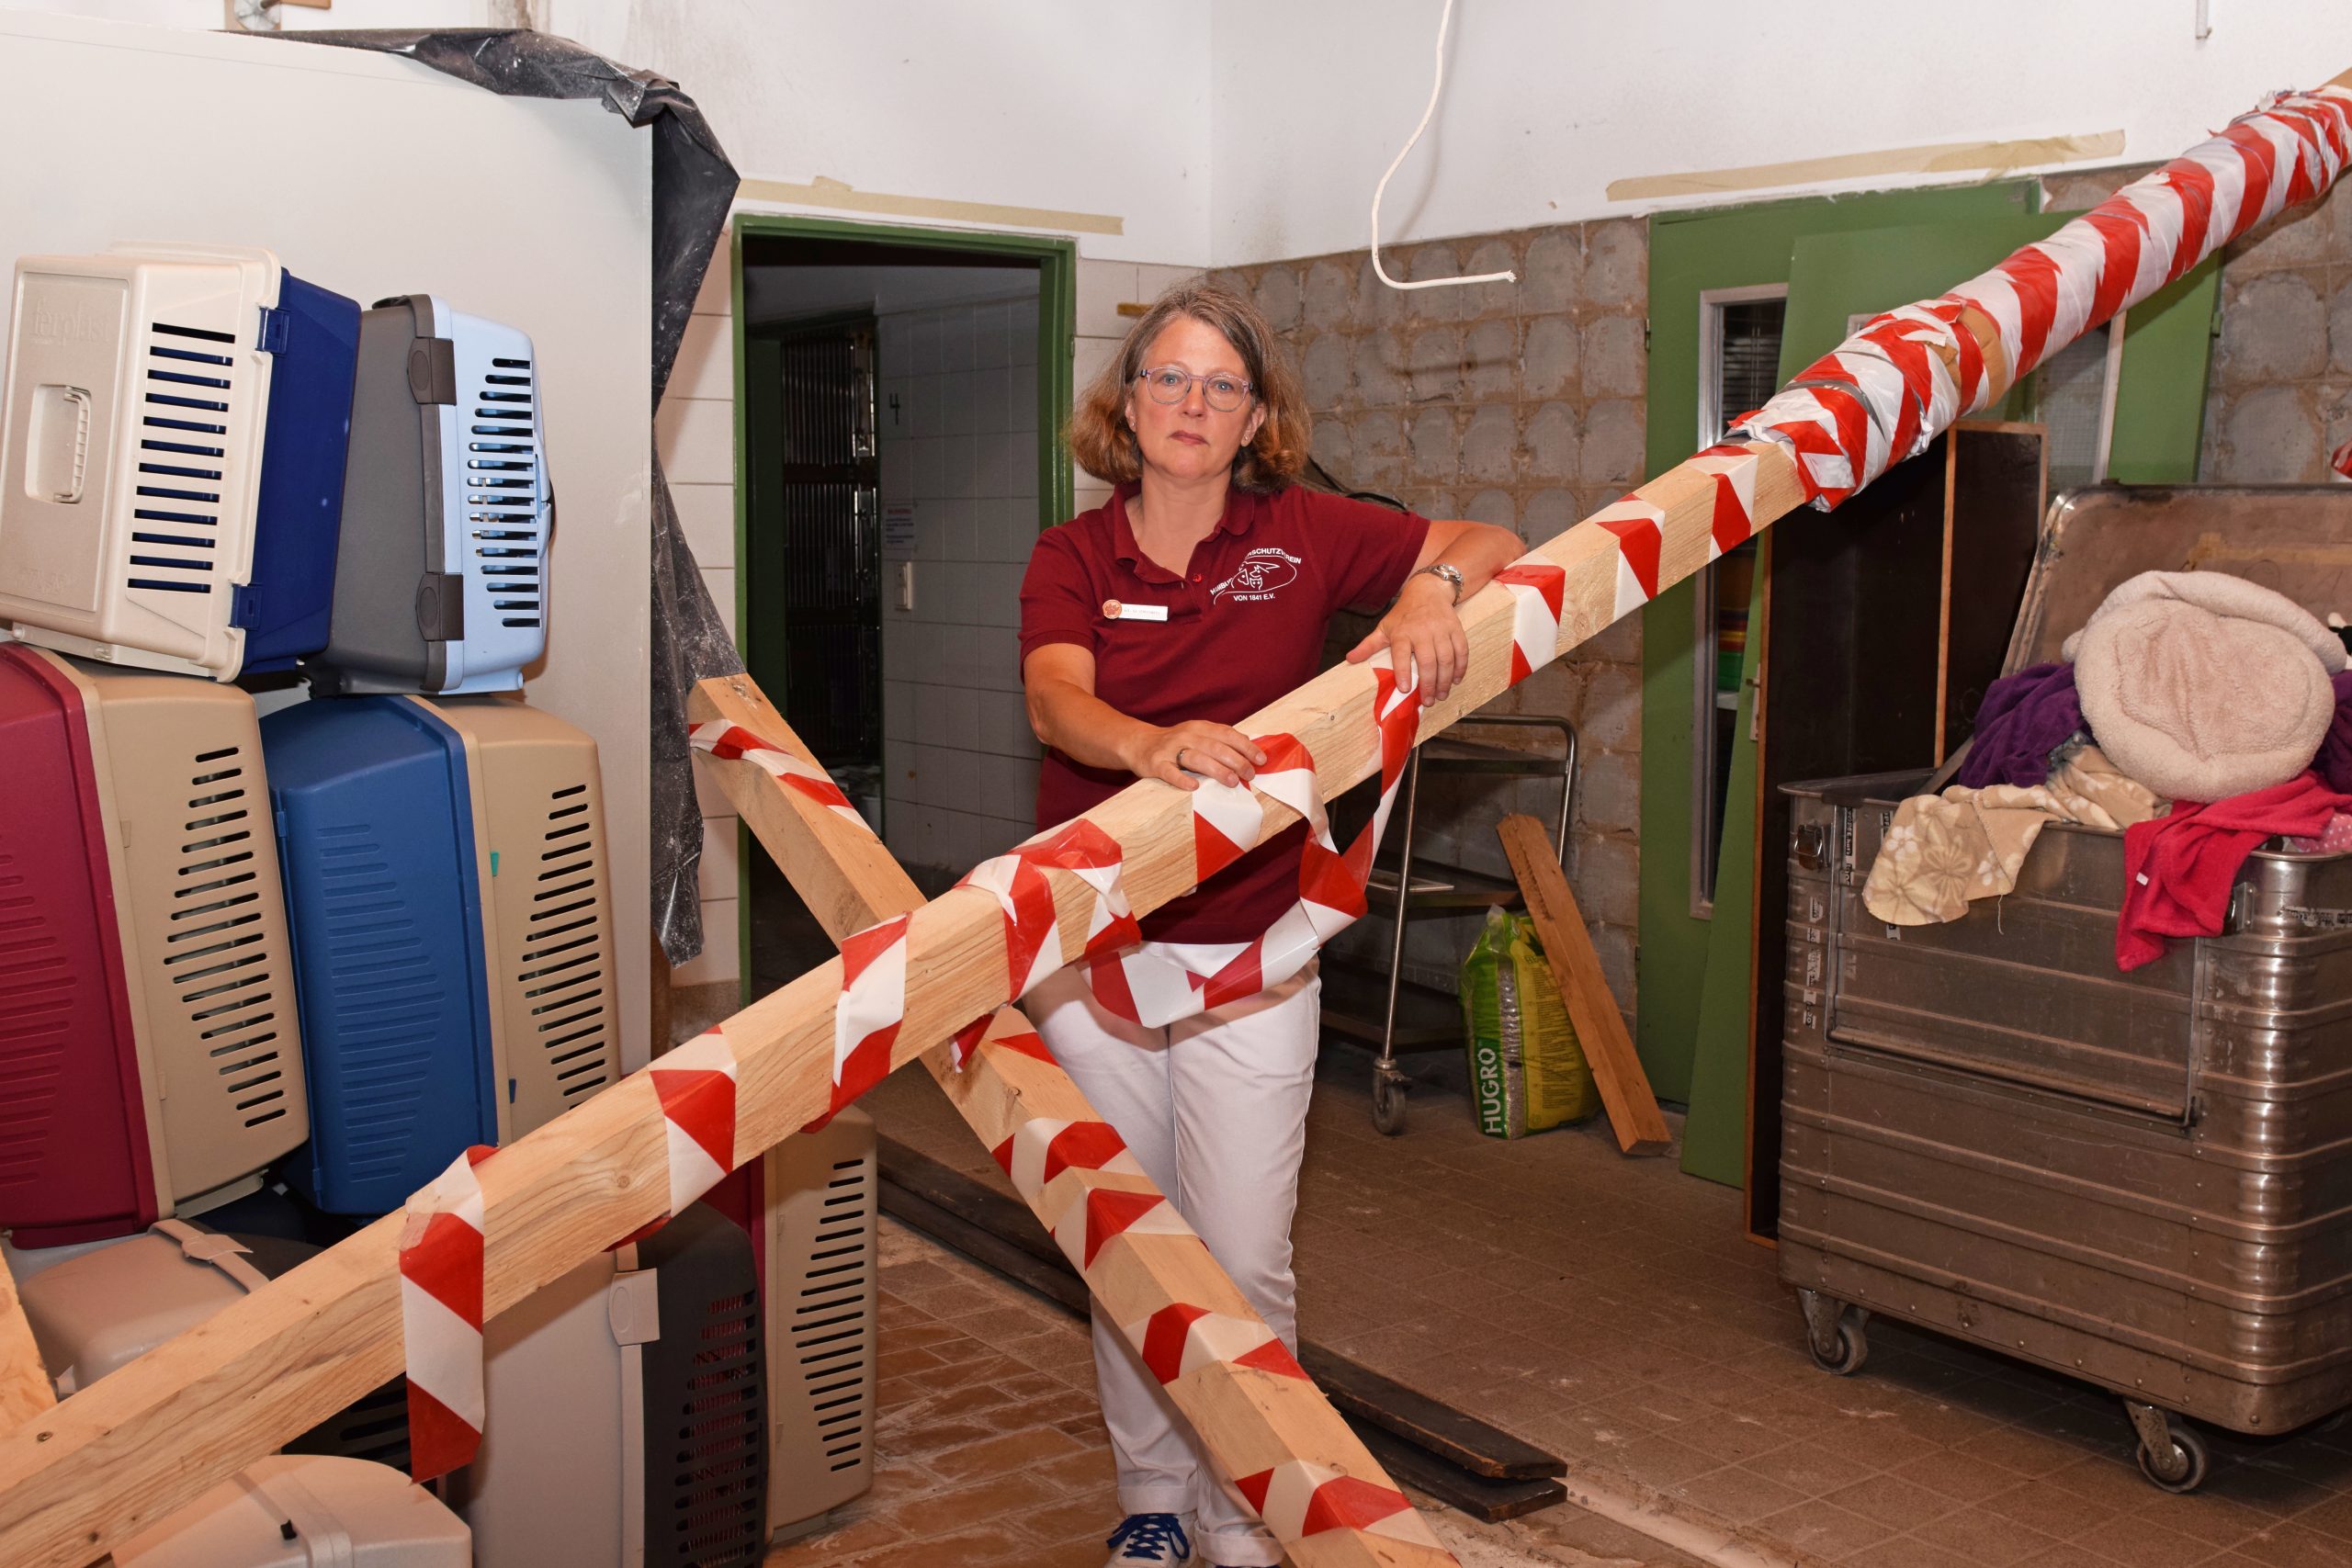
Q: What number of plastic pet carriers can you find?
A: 8